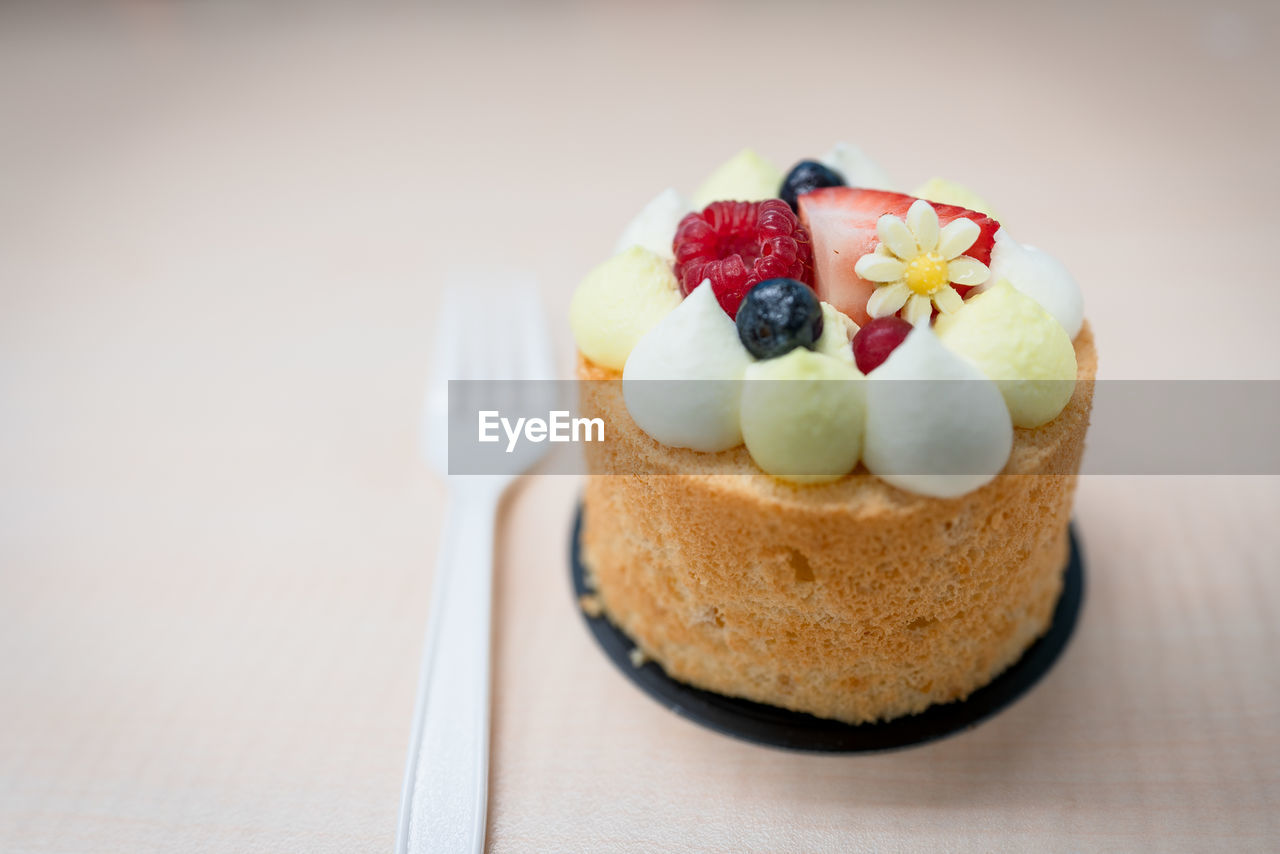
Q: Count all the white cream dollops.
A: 5